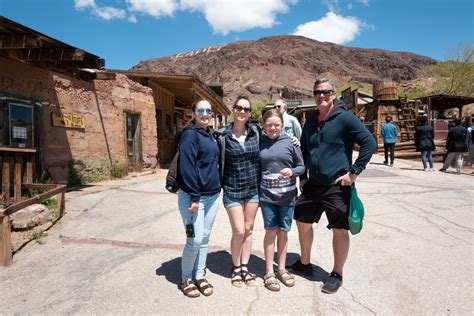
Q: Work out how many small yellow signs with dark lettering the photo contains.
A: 1